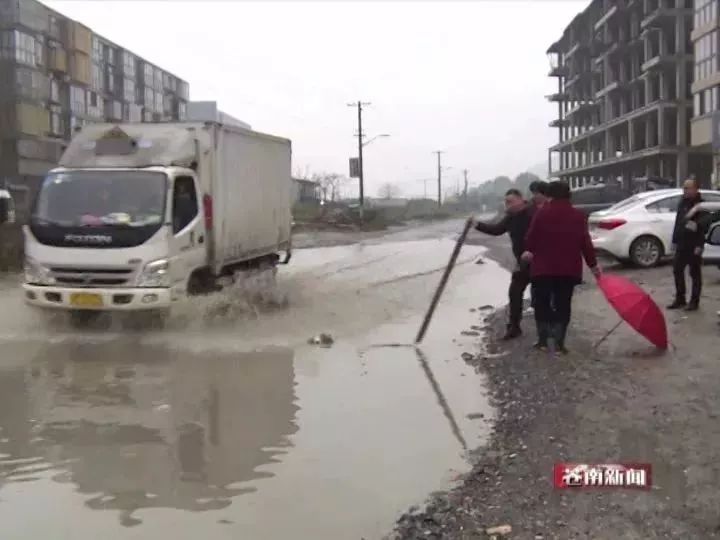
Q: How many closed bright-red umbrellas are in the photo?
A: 0